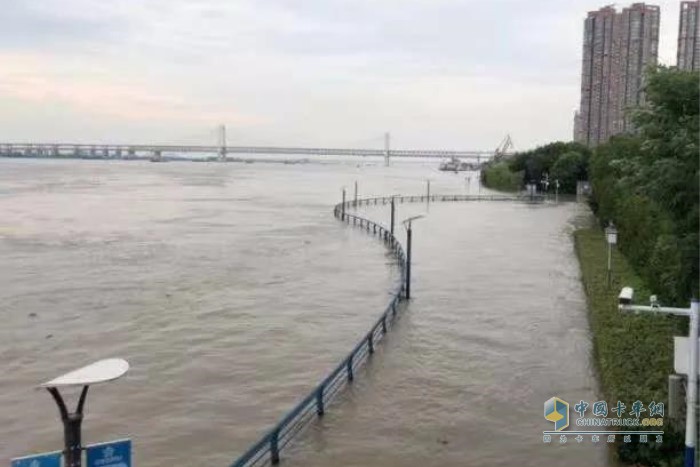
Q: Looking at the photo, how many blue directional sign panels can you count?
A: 2